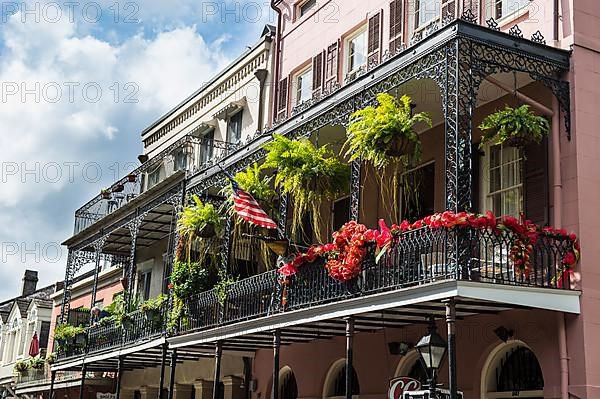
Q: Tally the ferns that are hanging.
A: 5